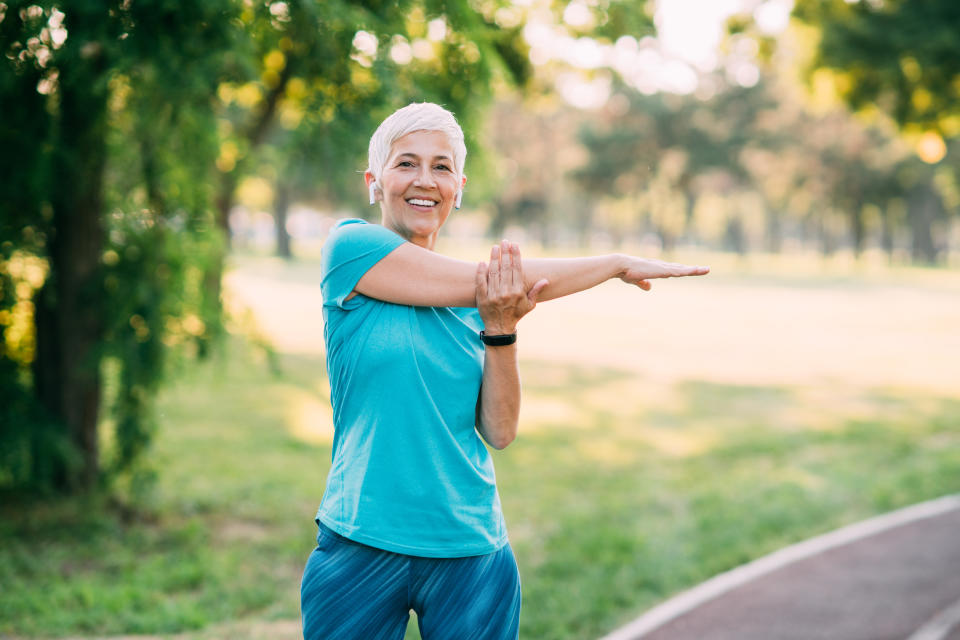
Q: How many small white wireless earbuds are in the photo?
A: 2